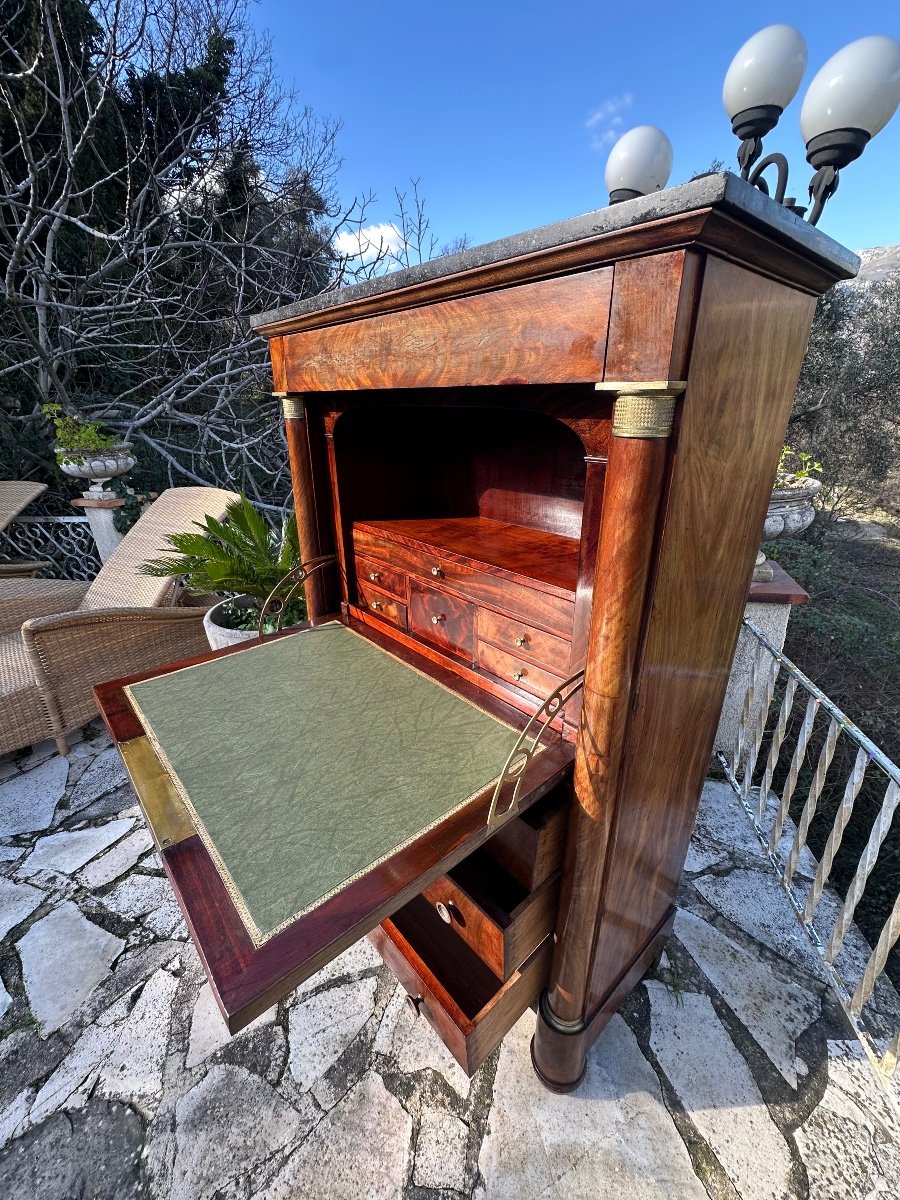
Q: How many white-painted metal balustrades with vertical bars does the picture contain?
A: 1